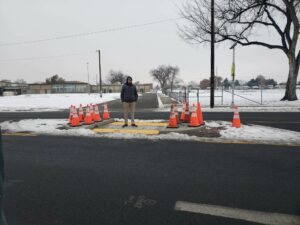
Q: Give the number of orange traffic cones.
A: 14